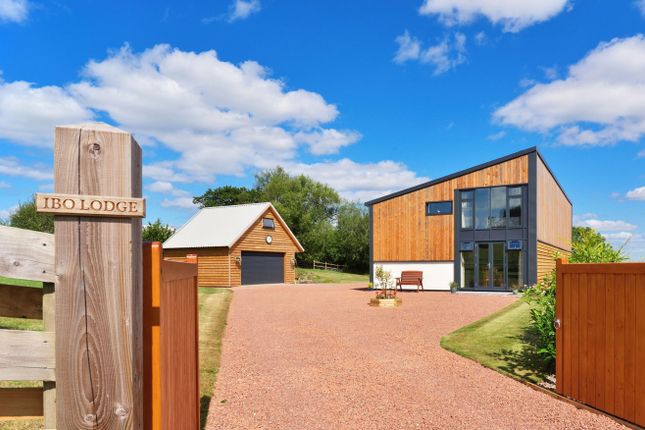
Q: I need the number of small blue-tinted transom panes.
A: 2